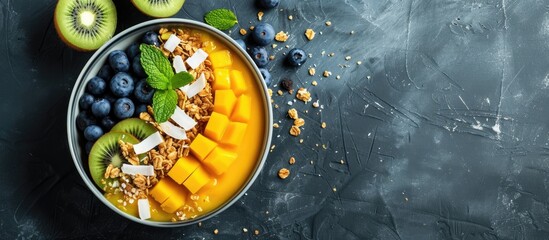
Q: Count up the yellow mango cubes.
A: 13